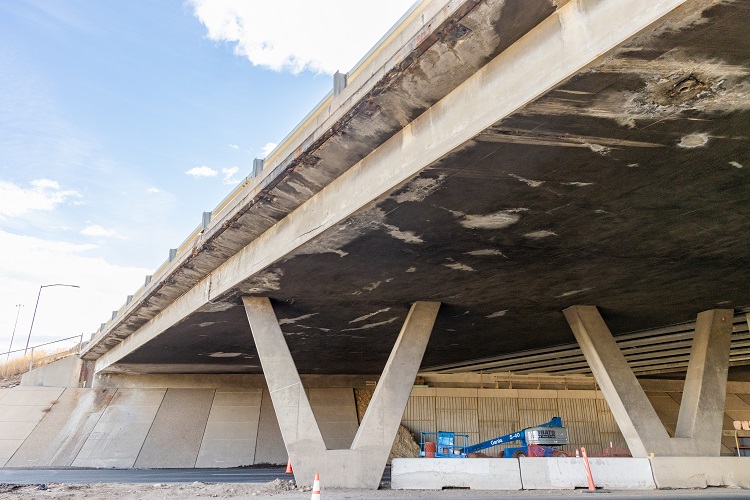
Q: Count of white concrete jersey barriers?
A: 2